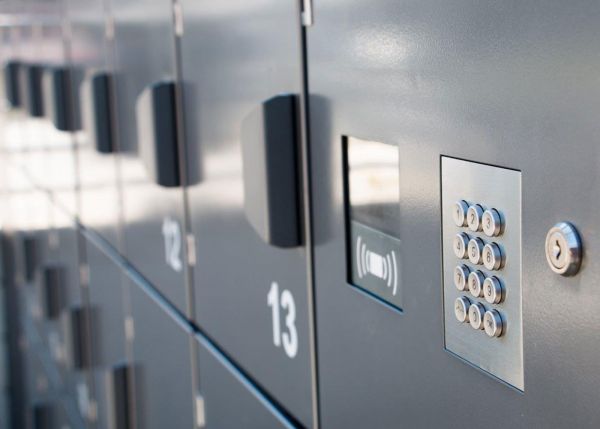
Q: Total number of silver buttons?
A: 12